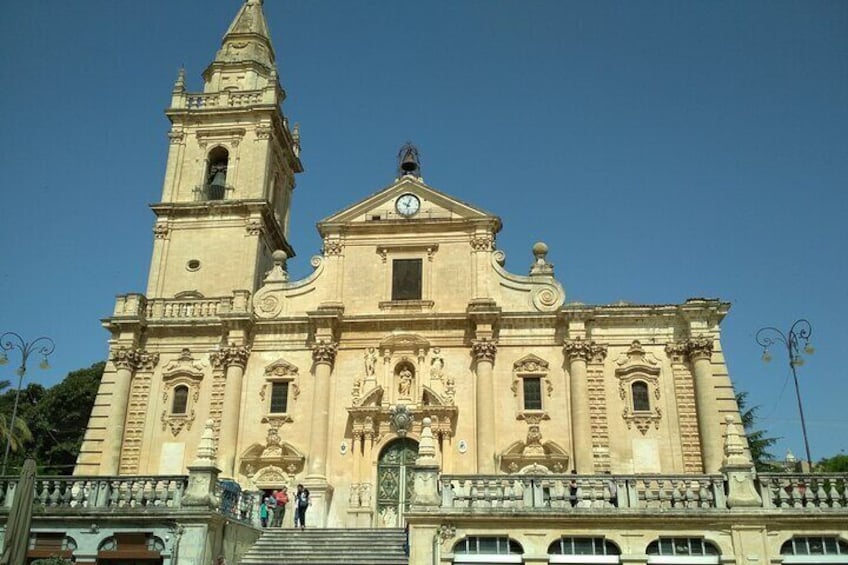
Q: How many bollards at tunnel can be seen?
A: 0